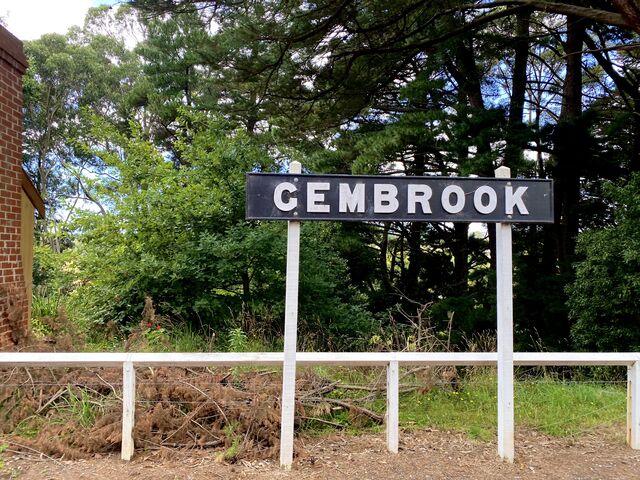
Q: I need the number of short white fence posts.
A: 3